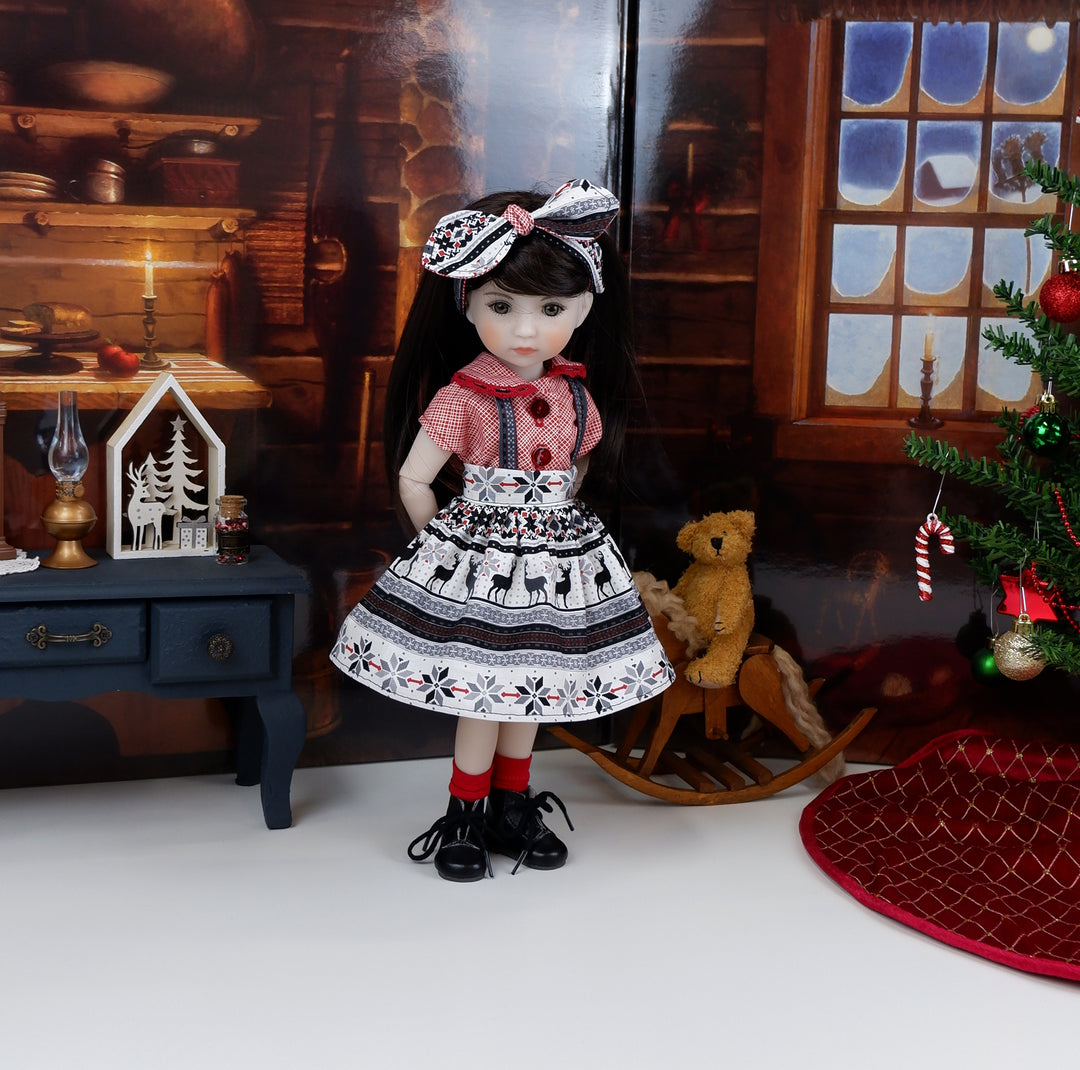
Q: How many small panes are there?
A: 12